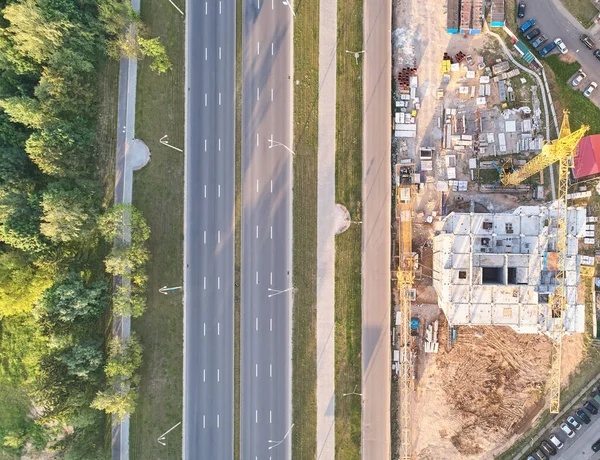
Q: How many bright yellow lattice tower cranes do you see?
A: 2